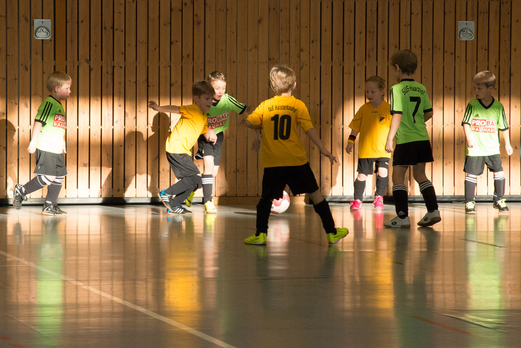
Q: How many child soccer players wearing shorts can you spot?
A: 7